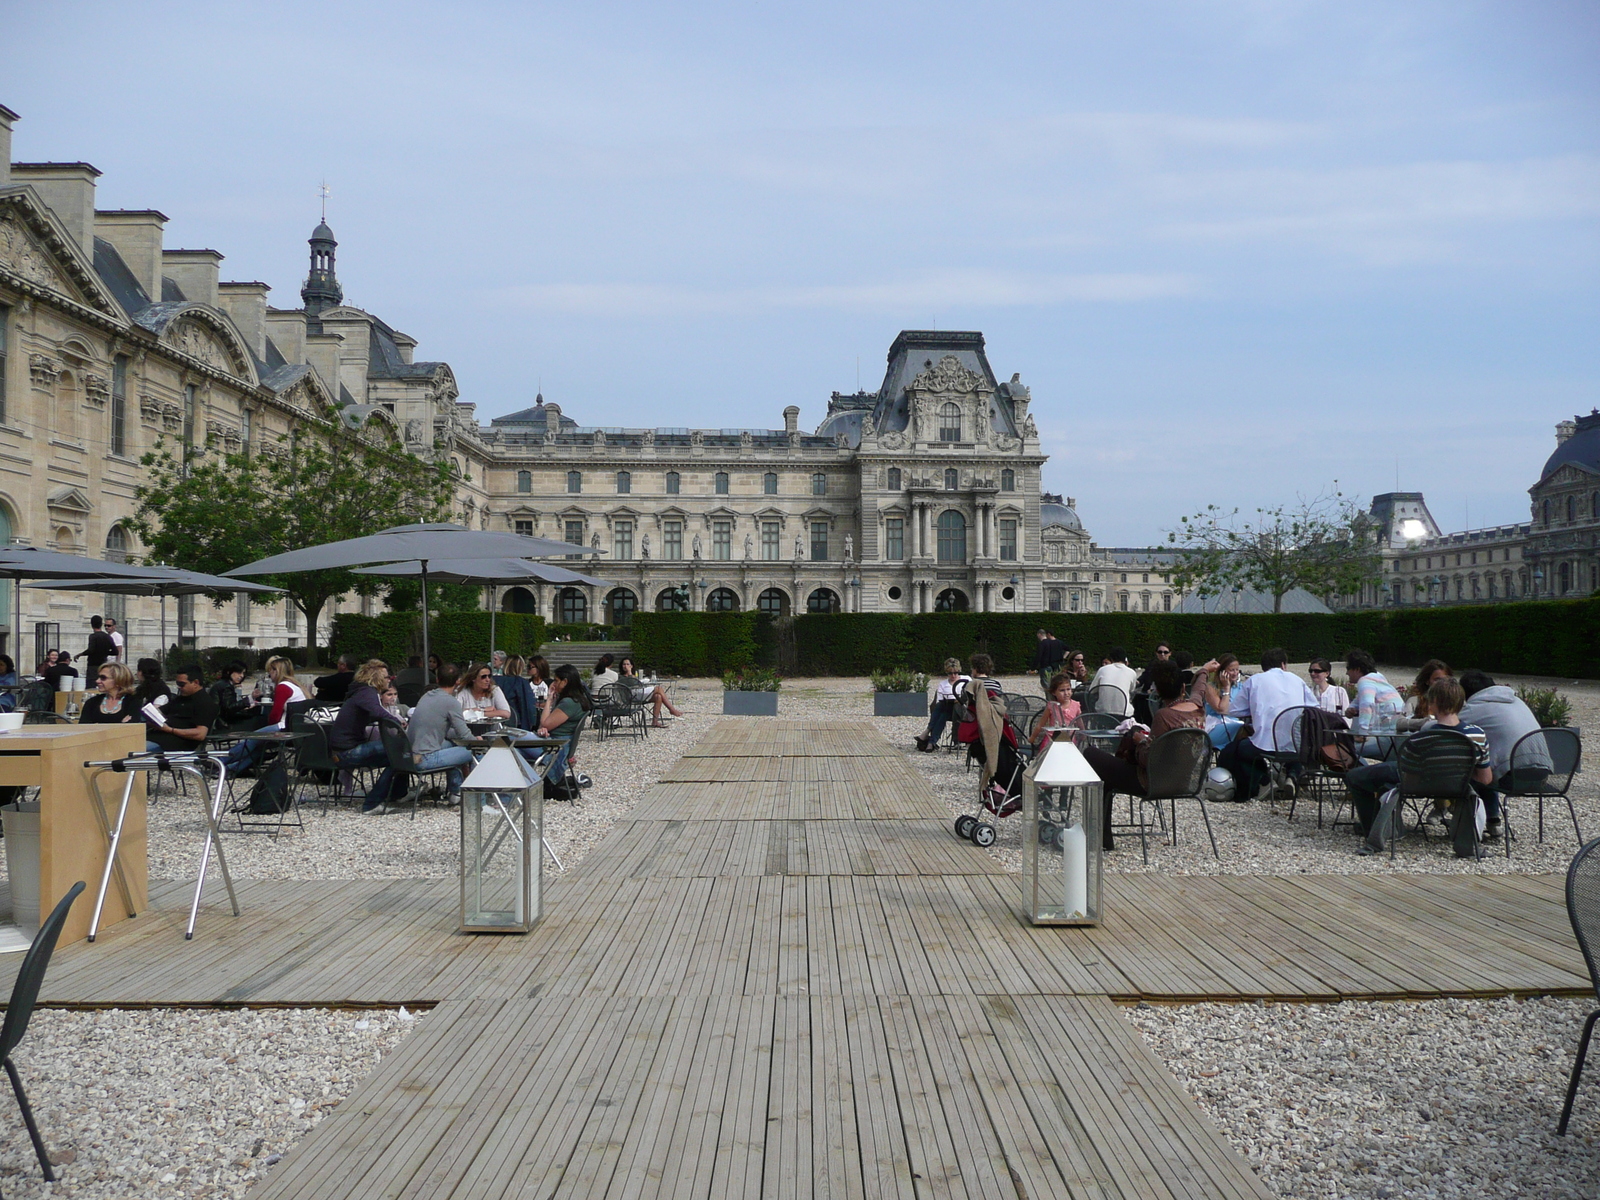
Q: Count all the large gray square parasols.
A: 4